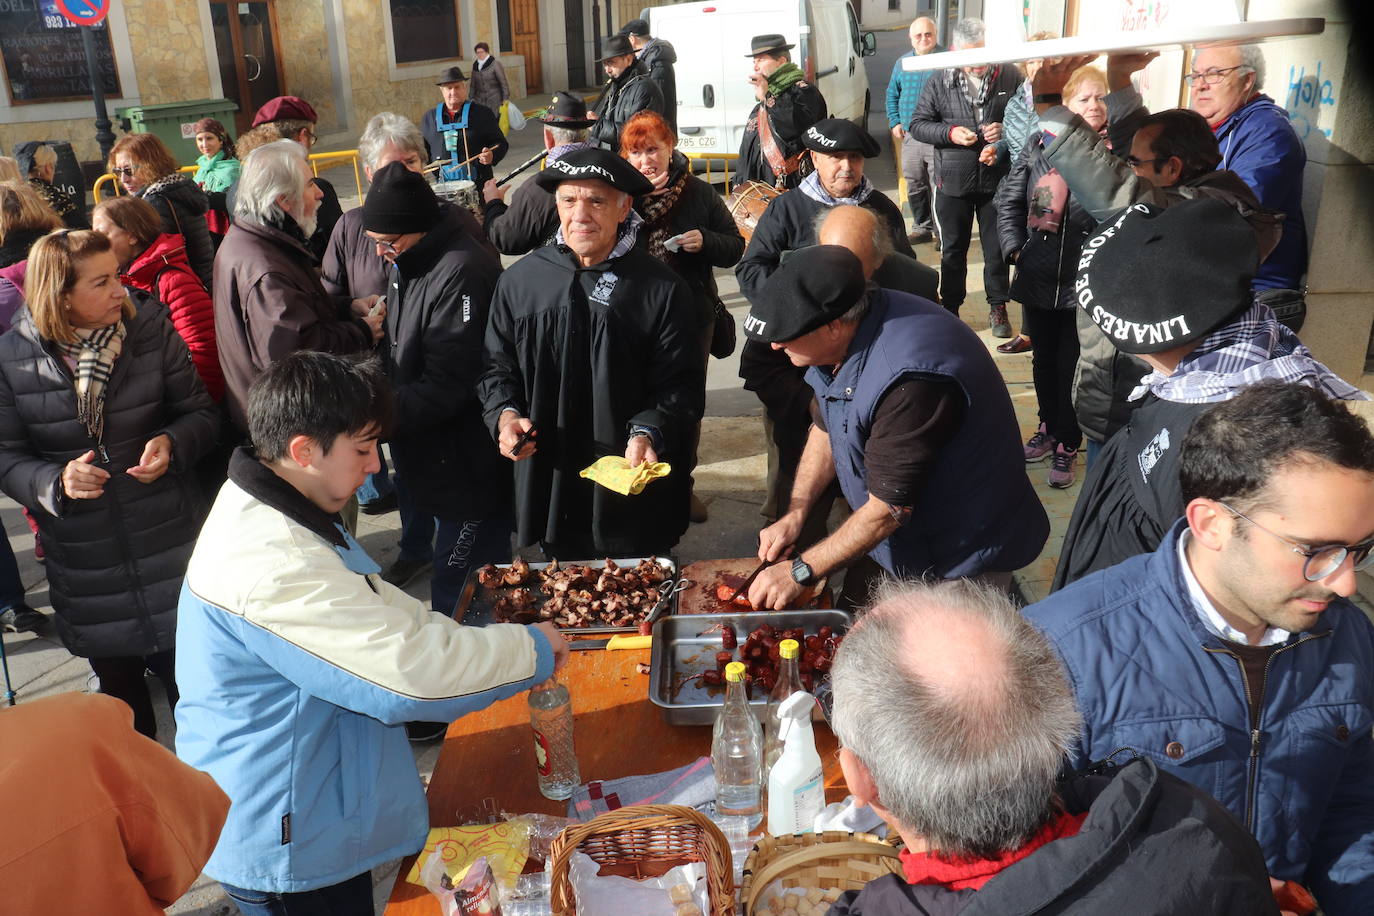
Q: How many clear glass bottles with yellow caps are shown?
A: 2